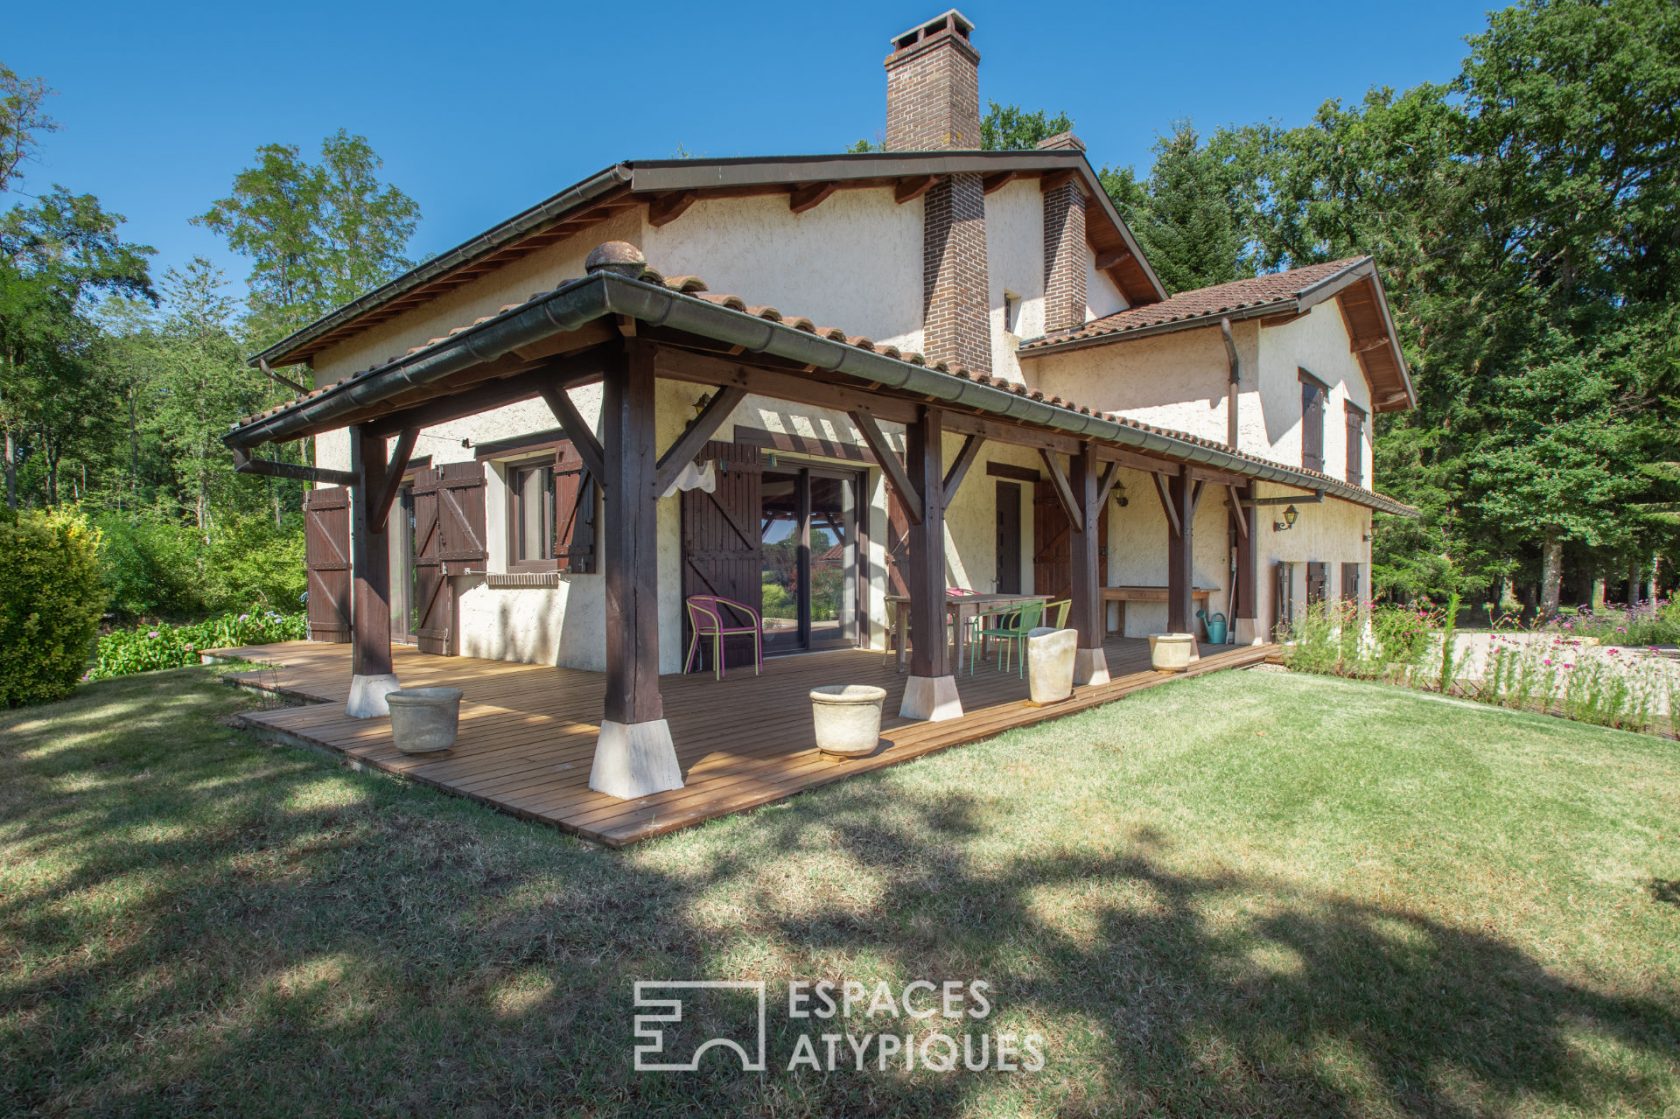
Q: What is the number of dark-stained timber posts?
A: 6